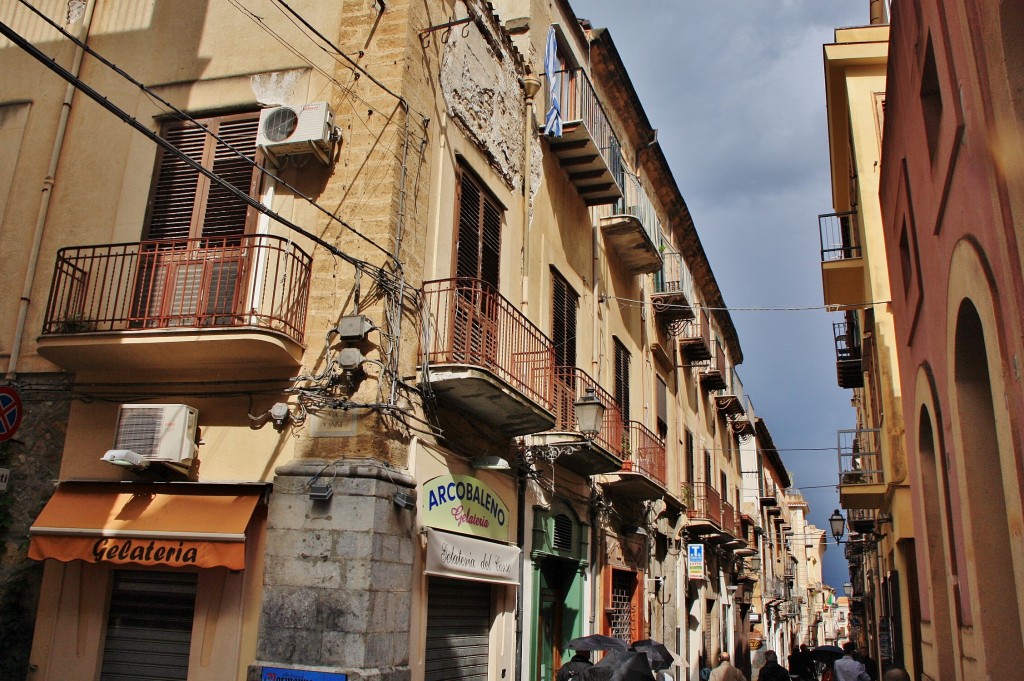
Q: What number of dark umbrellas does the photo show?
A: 4